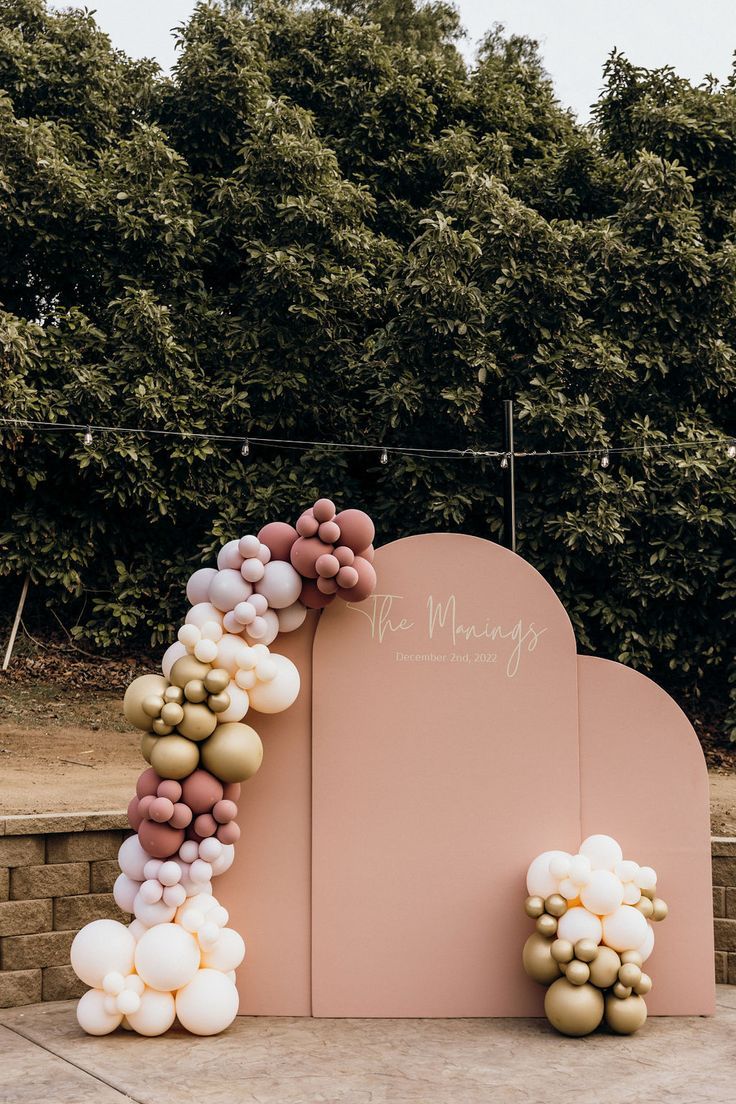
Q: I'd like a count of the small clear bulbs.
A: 6